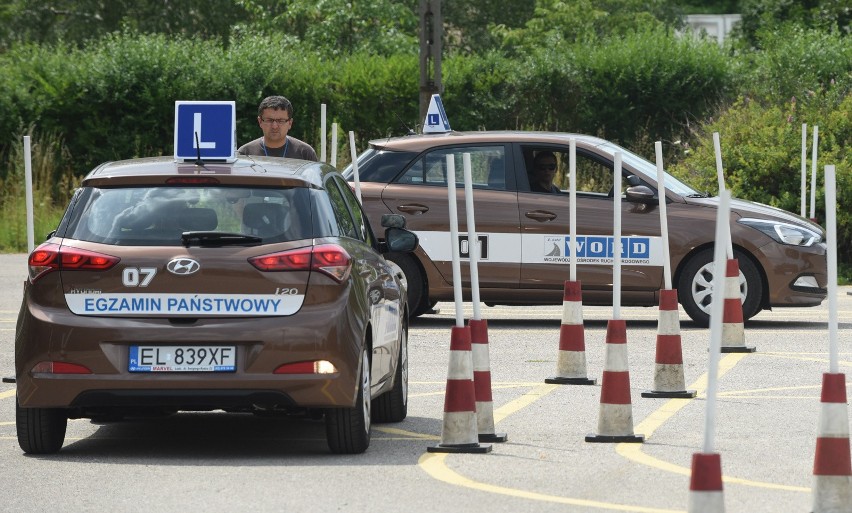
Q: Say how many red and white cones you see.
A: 8